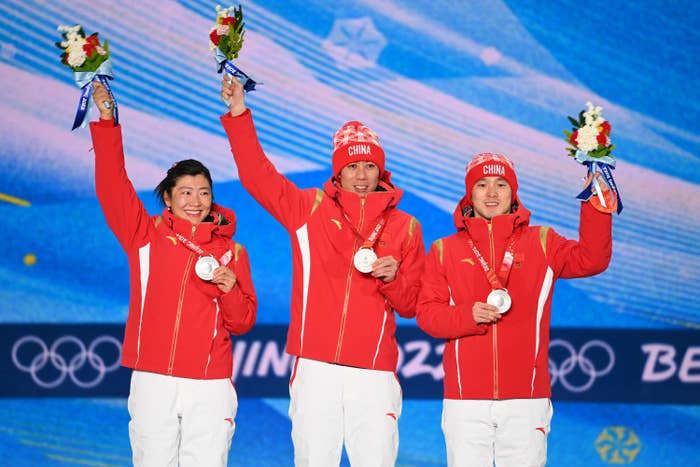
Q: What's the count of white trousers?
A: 3